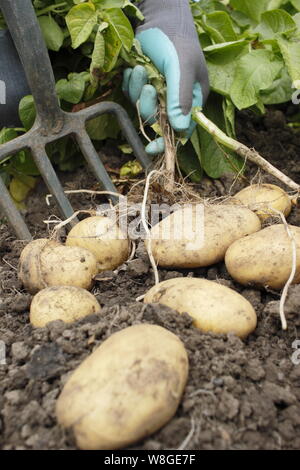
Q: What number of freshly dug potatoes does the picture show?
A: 8